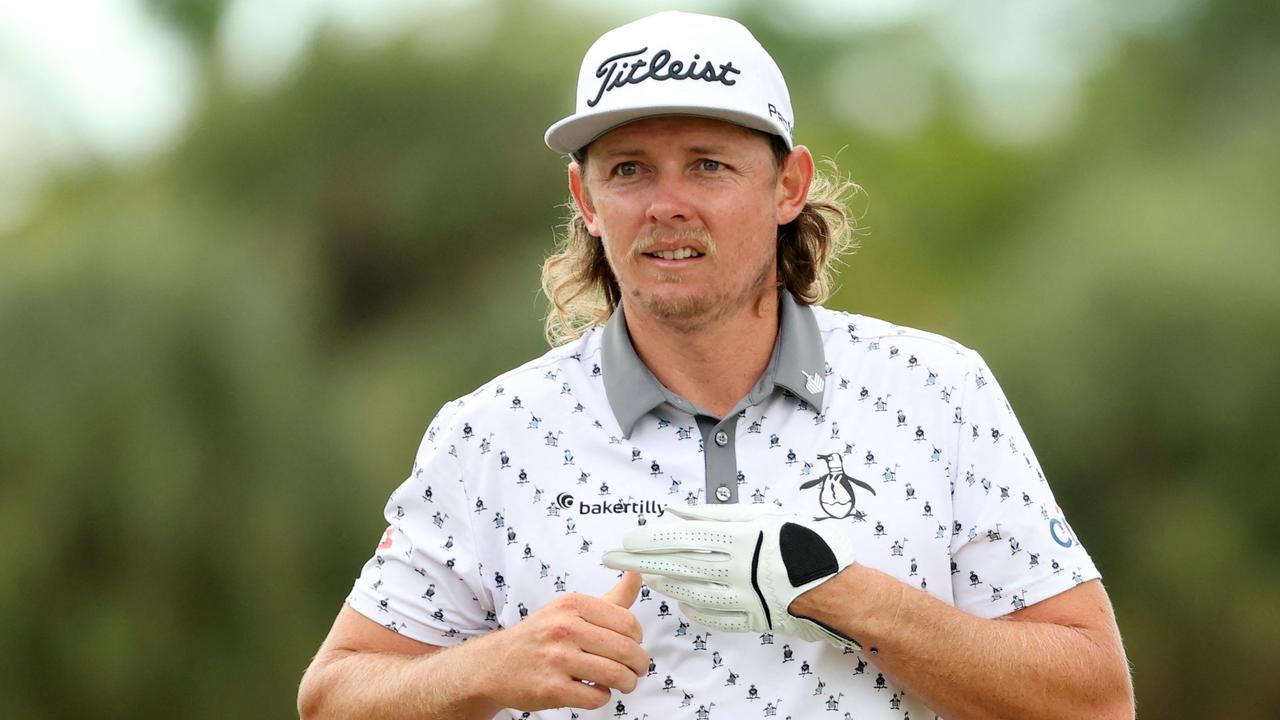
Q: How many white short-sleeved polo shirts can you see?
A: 1